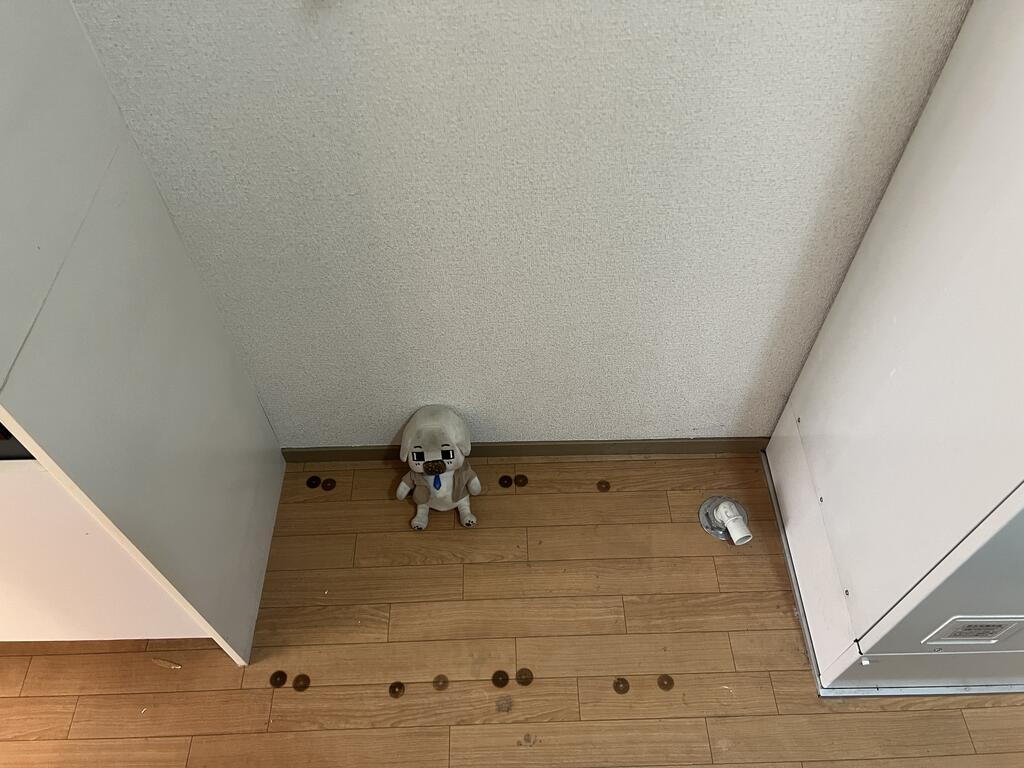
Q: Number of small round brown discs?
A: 13